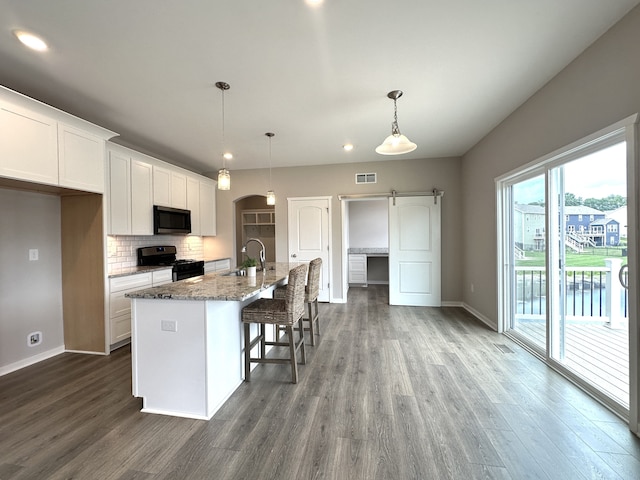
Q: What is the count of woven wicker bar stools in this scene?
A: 2